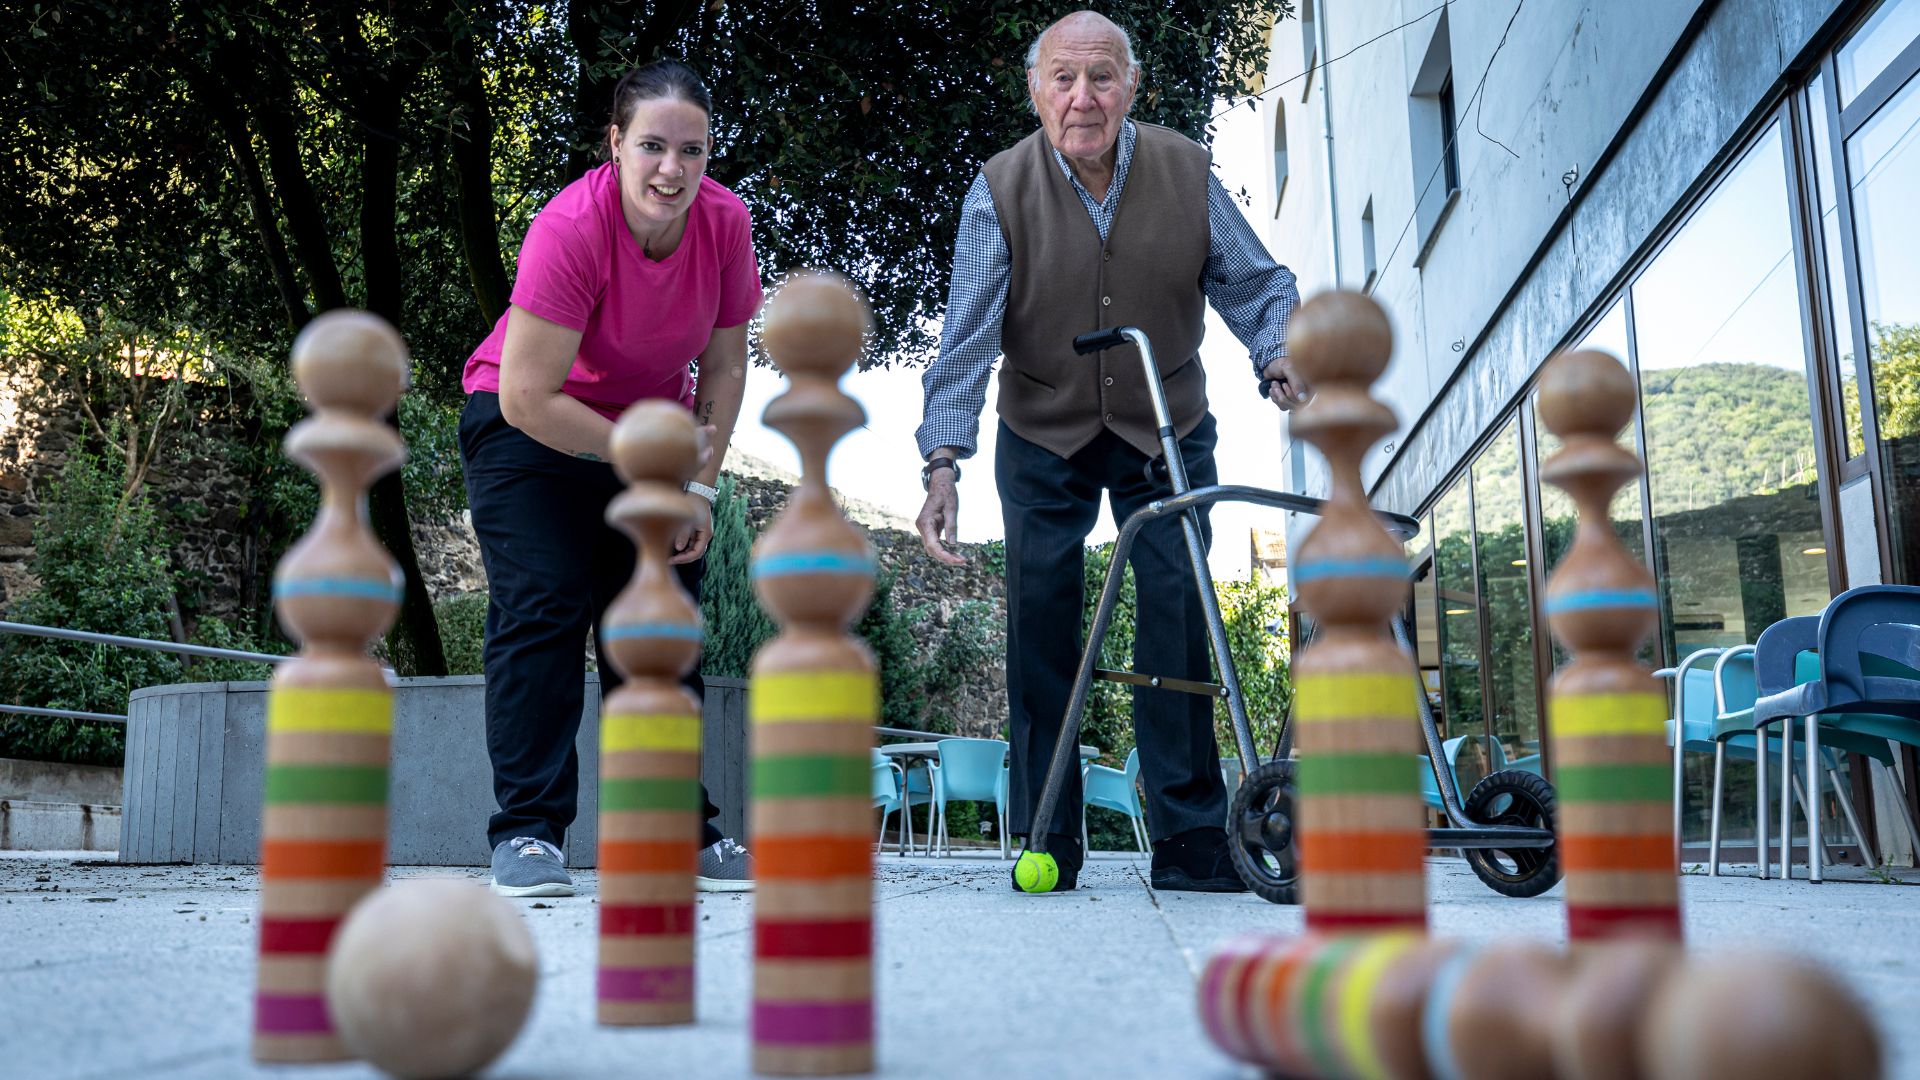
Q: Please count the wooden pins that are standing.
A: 5